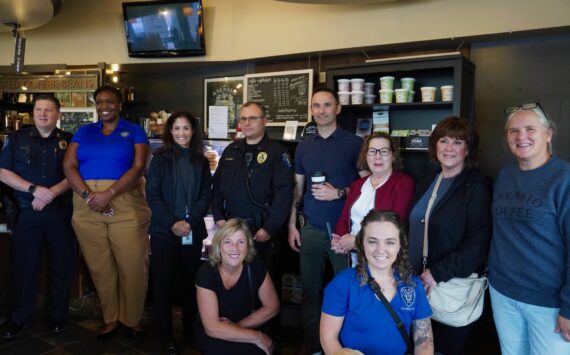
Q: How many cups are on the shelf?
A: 13